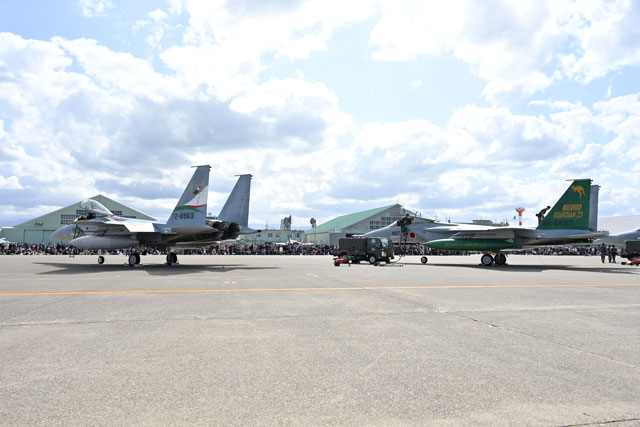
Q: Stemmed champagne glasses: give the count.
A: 0